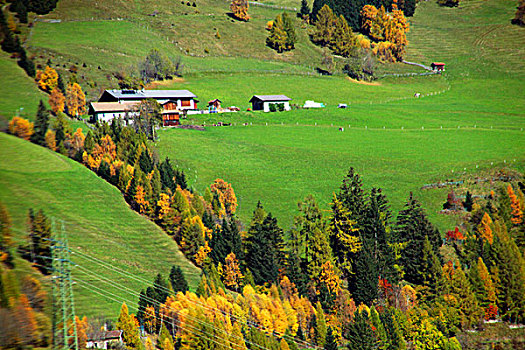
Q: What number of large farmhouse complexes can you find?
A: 1